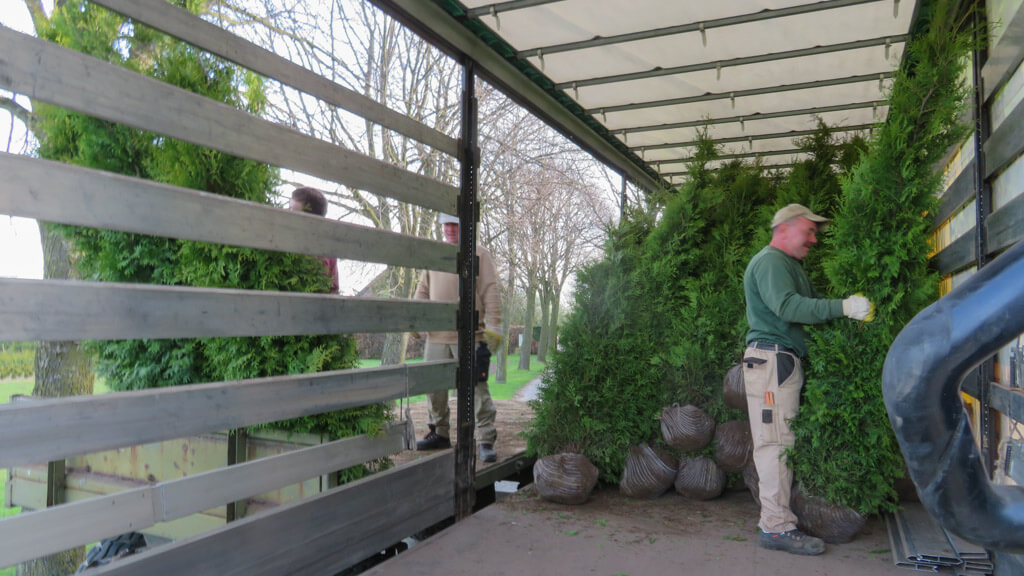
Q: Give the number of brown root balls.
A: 8